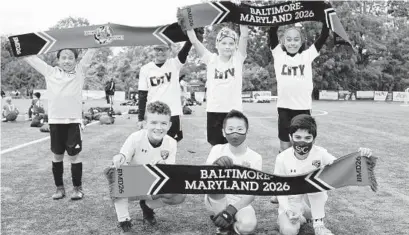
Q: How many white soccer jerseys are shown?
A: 7